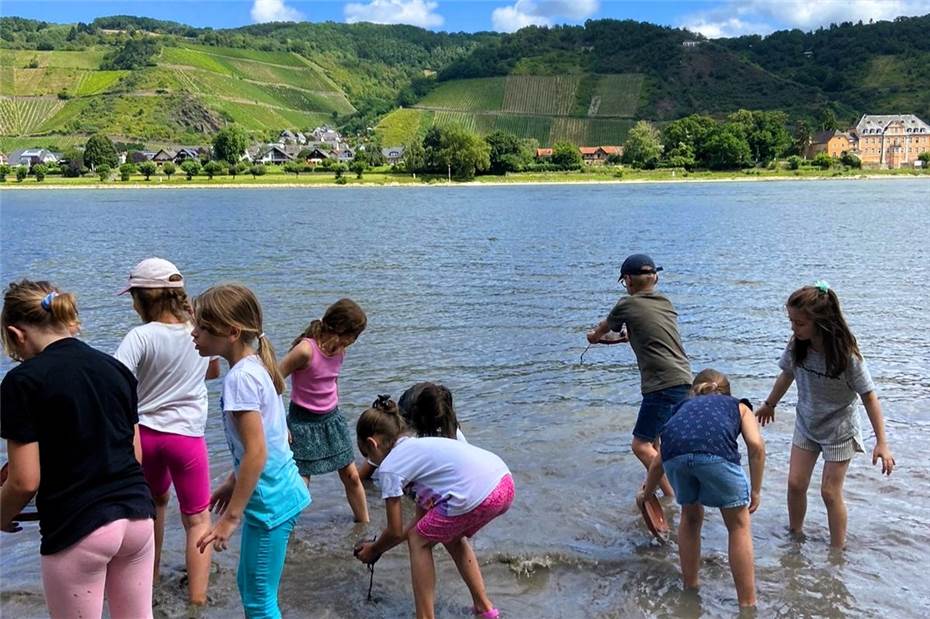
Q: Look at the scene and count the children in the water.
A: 9